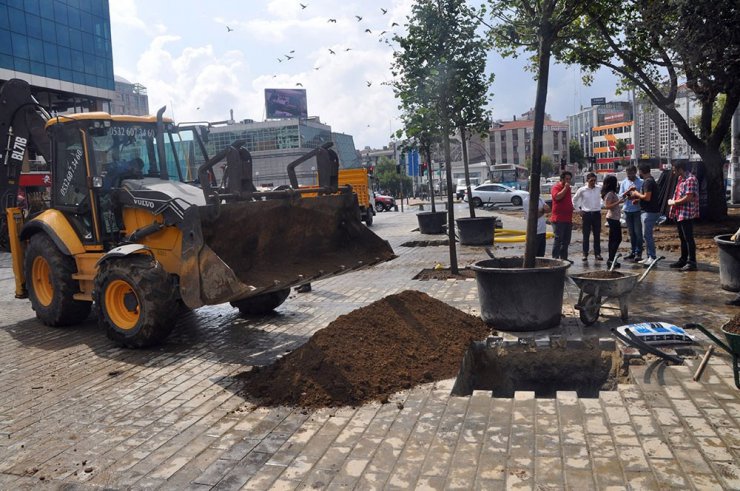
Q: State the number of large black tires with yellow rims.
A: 2